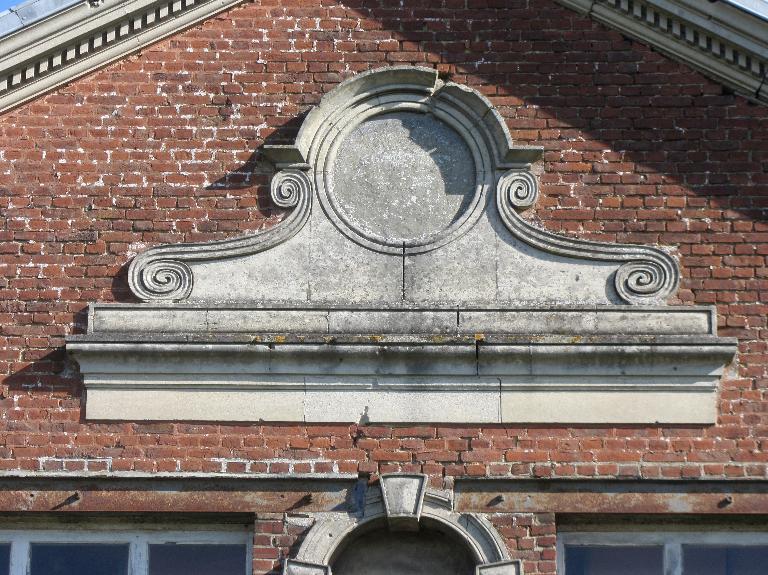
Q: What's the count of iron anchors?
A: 4